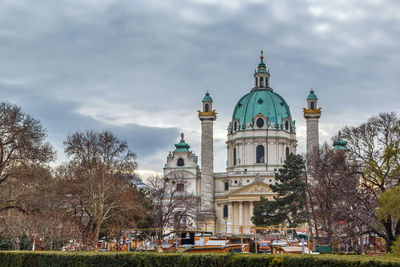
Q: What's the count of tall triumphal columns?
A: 2